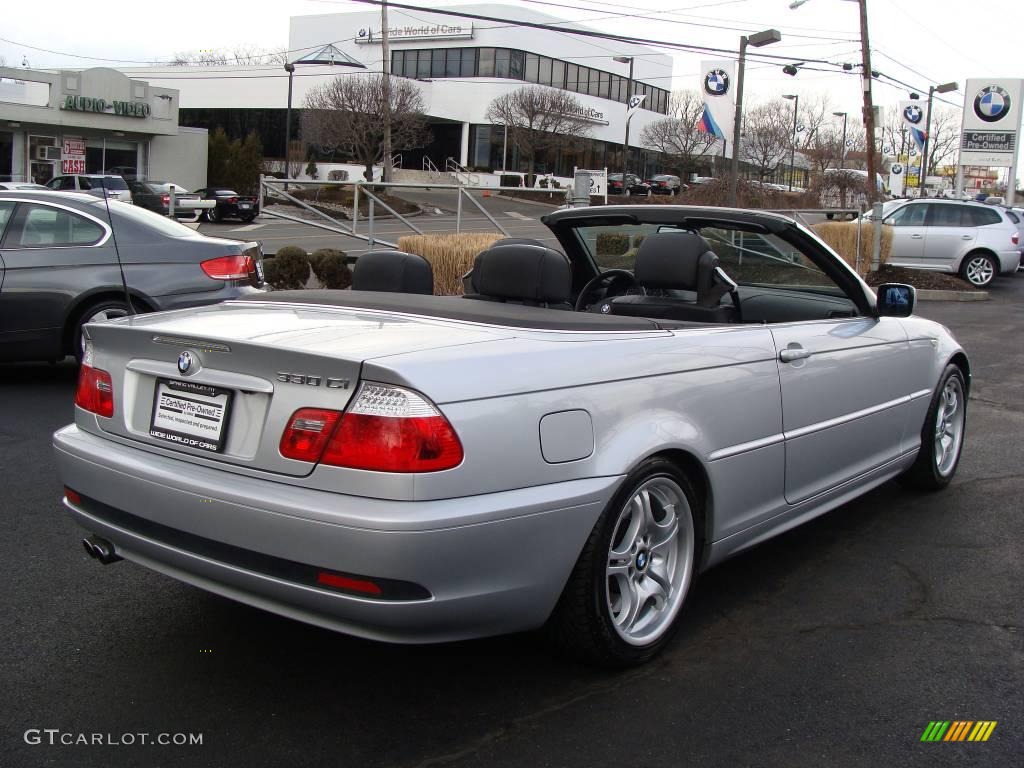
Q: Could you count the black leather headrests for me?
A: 4